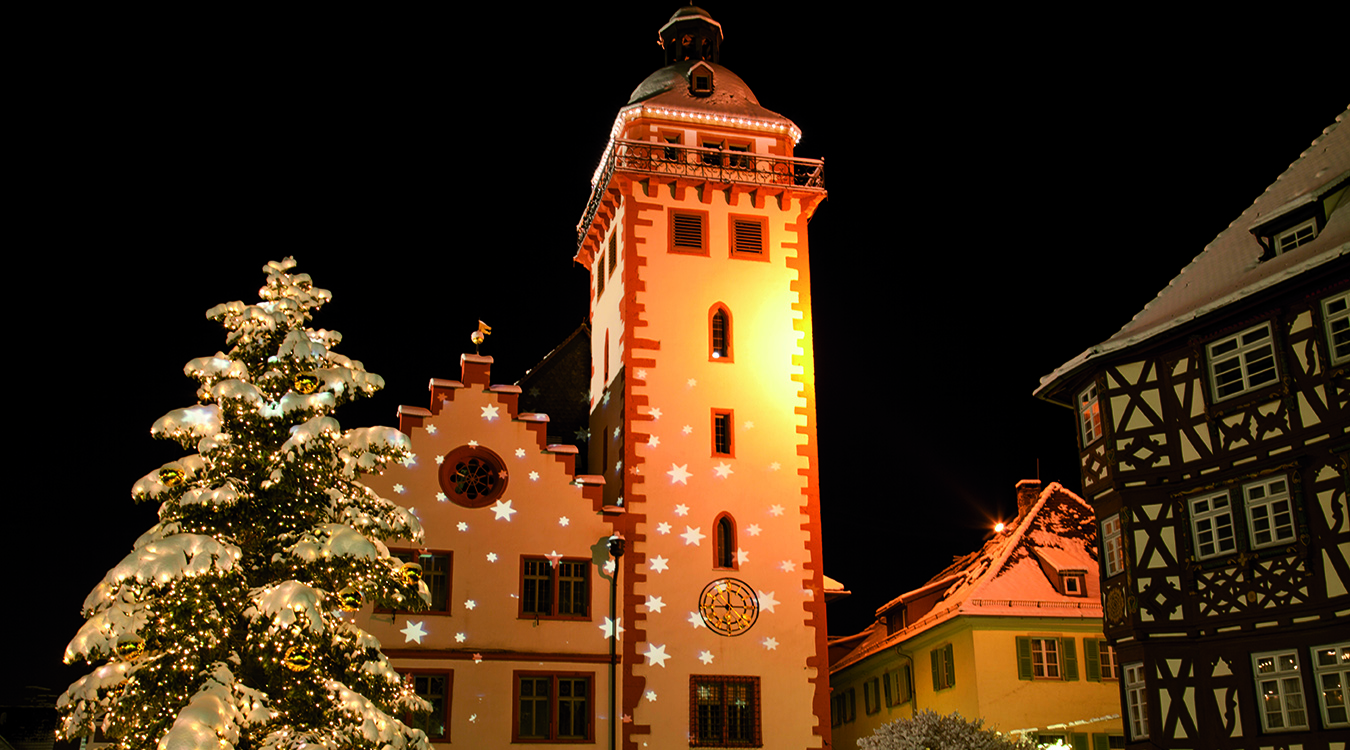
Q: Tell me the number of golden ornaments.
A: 6